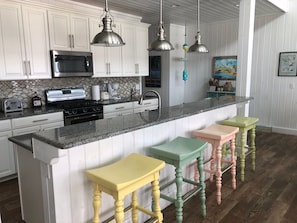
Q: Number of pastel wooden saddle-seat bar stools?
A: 4